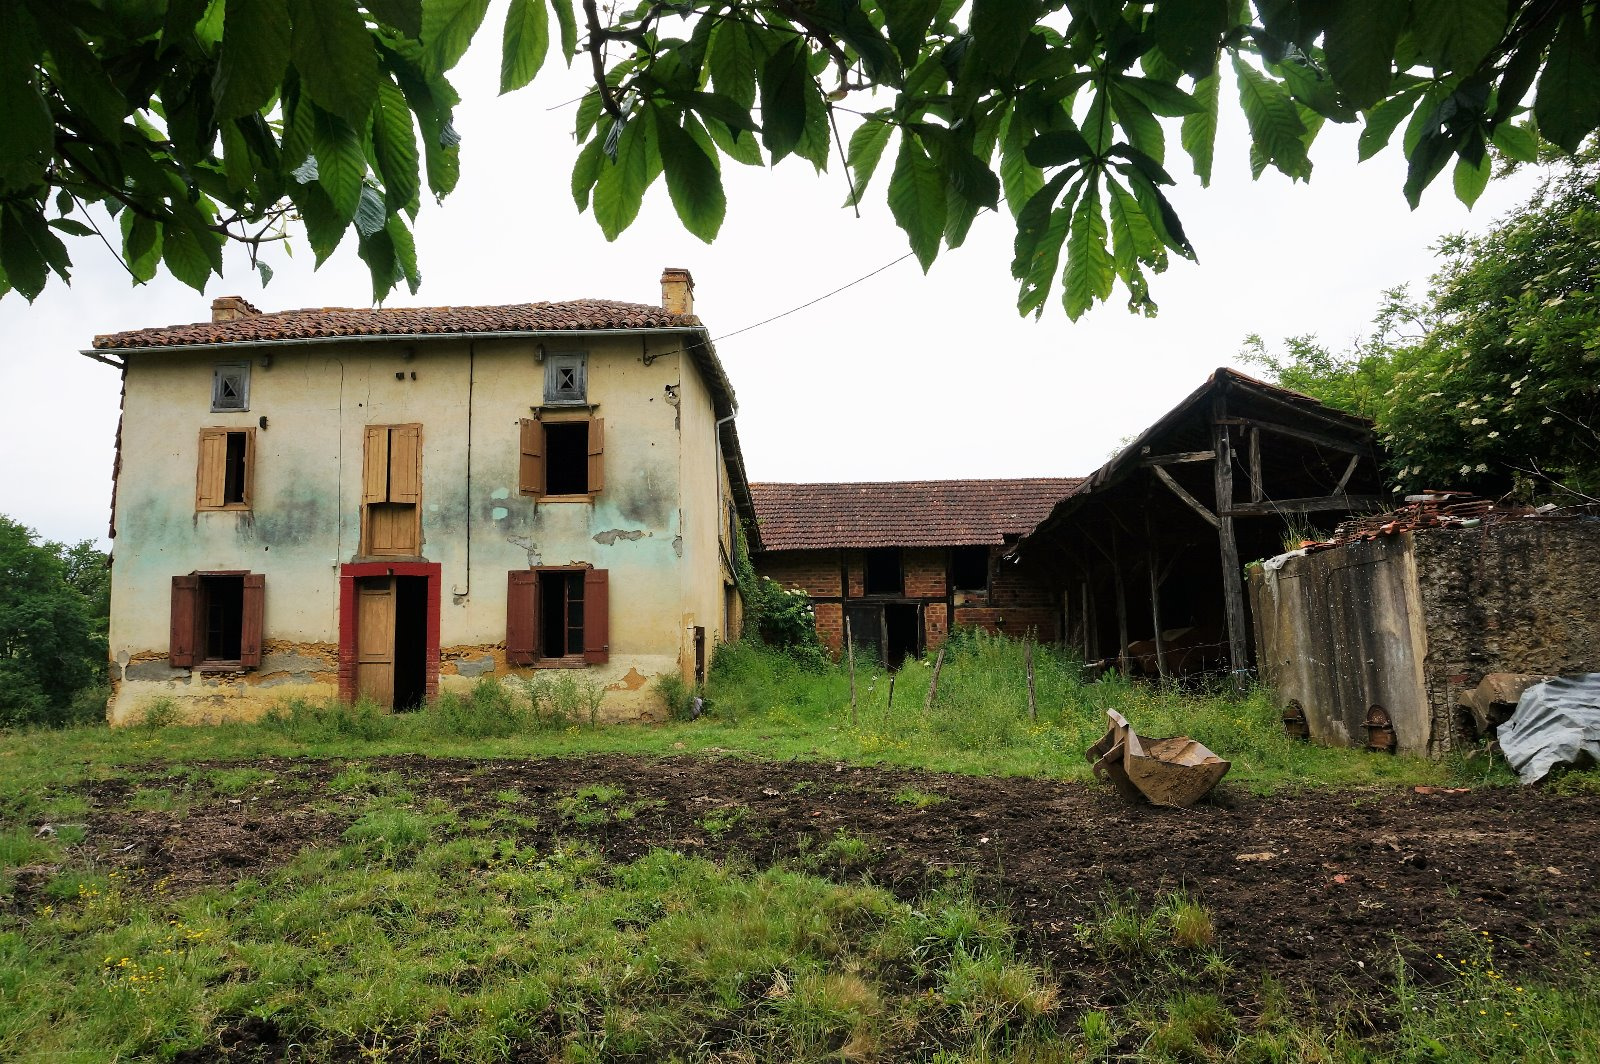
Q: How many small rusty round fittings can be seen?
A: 2